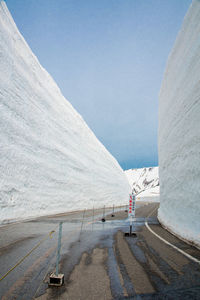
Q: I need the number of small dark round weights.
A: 3